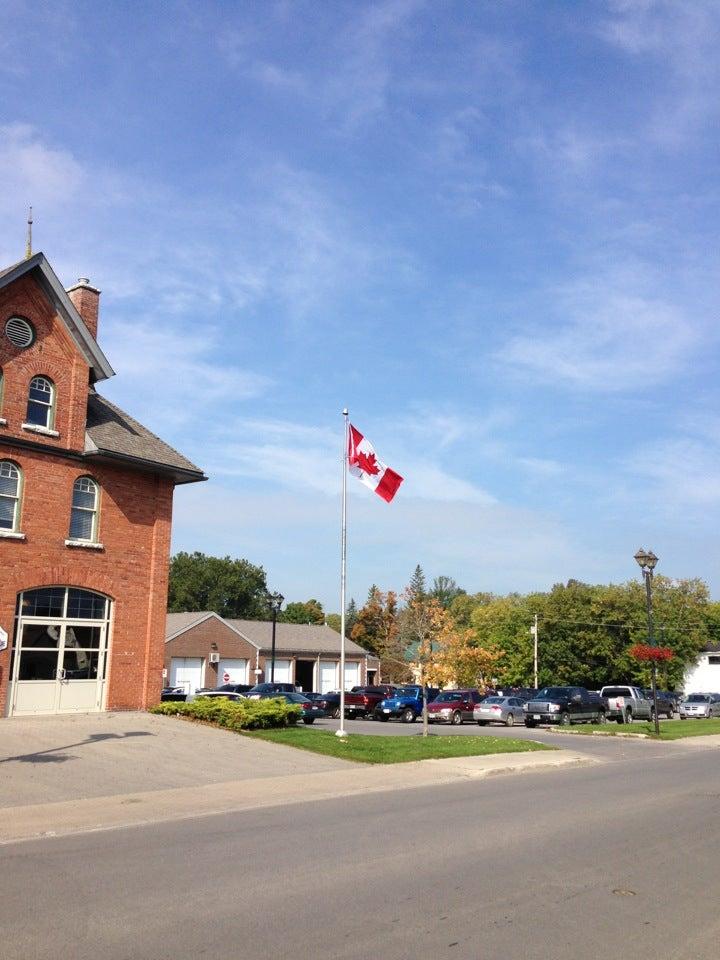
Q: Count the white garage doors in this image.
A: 5